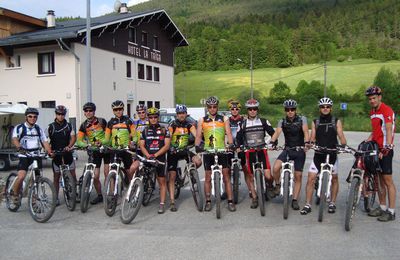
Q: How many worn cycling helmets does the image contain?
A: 13